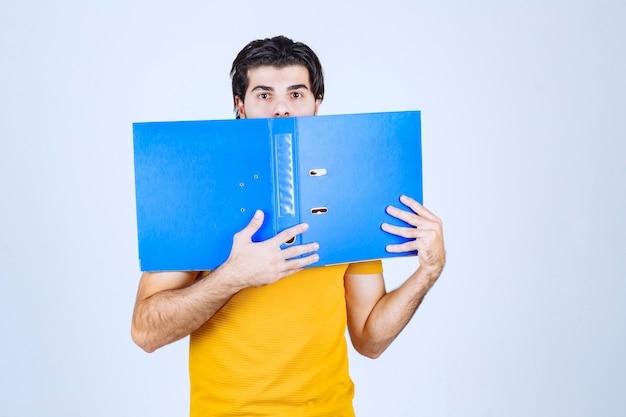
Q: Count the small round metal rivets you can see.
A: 3